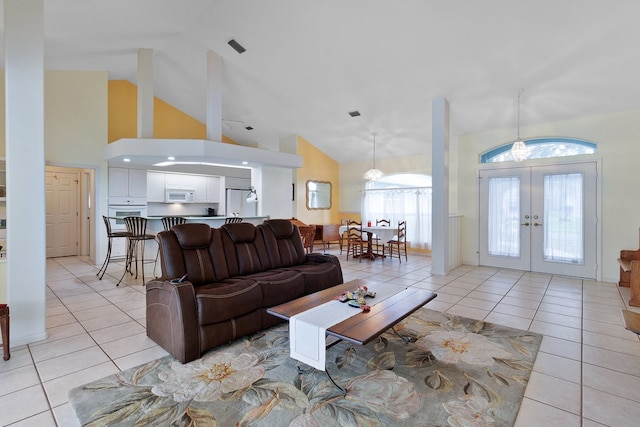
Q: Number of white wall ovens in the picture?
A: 1